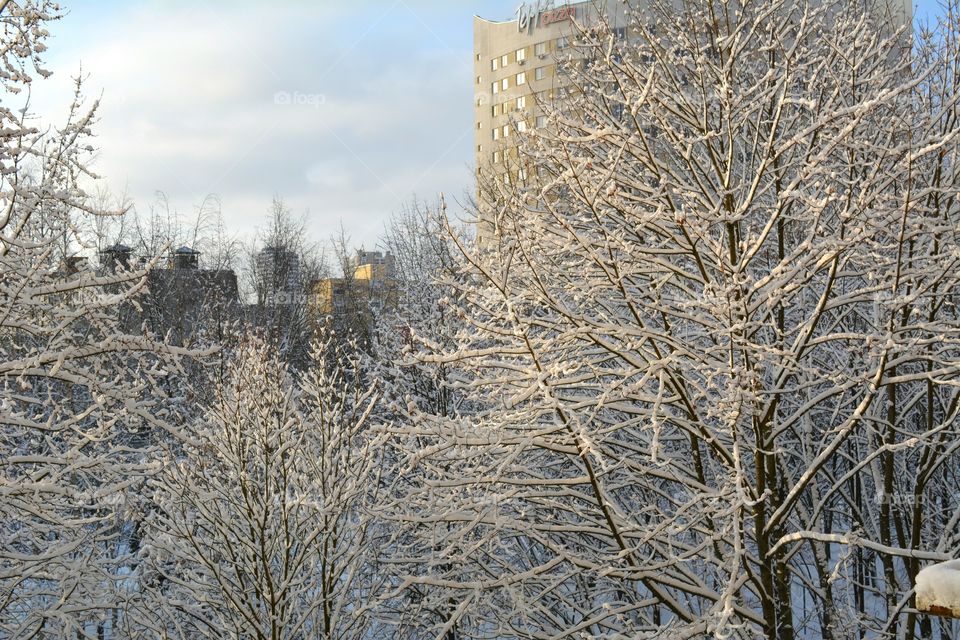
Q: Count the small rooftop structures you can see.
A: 2